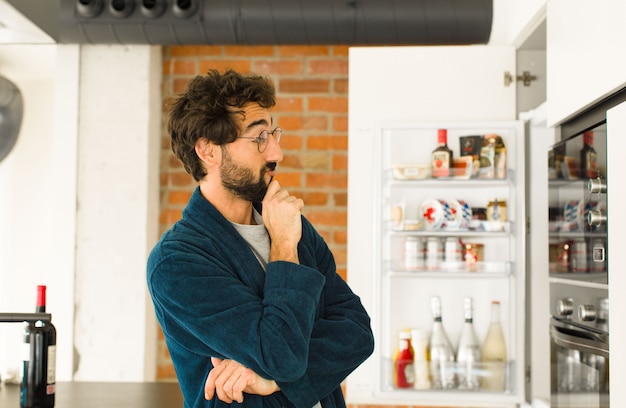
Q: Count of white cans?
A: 3